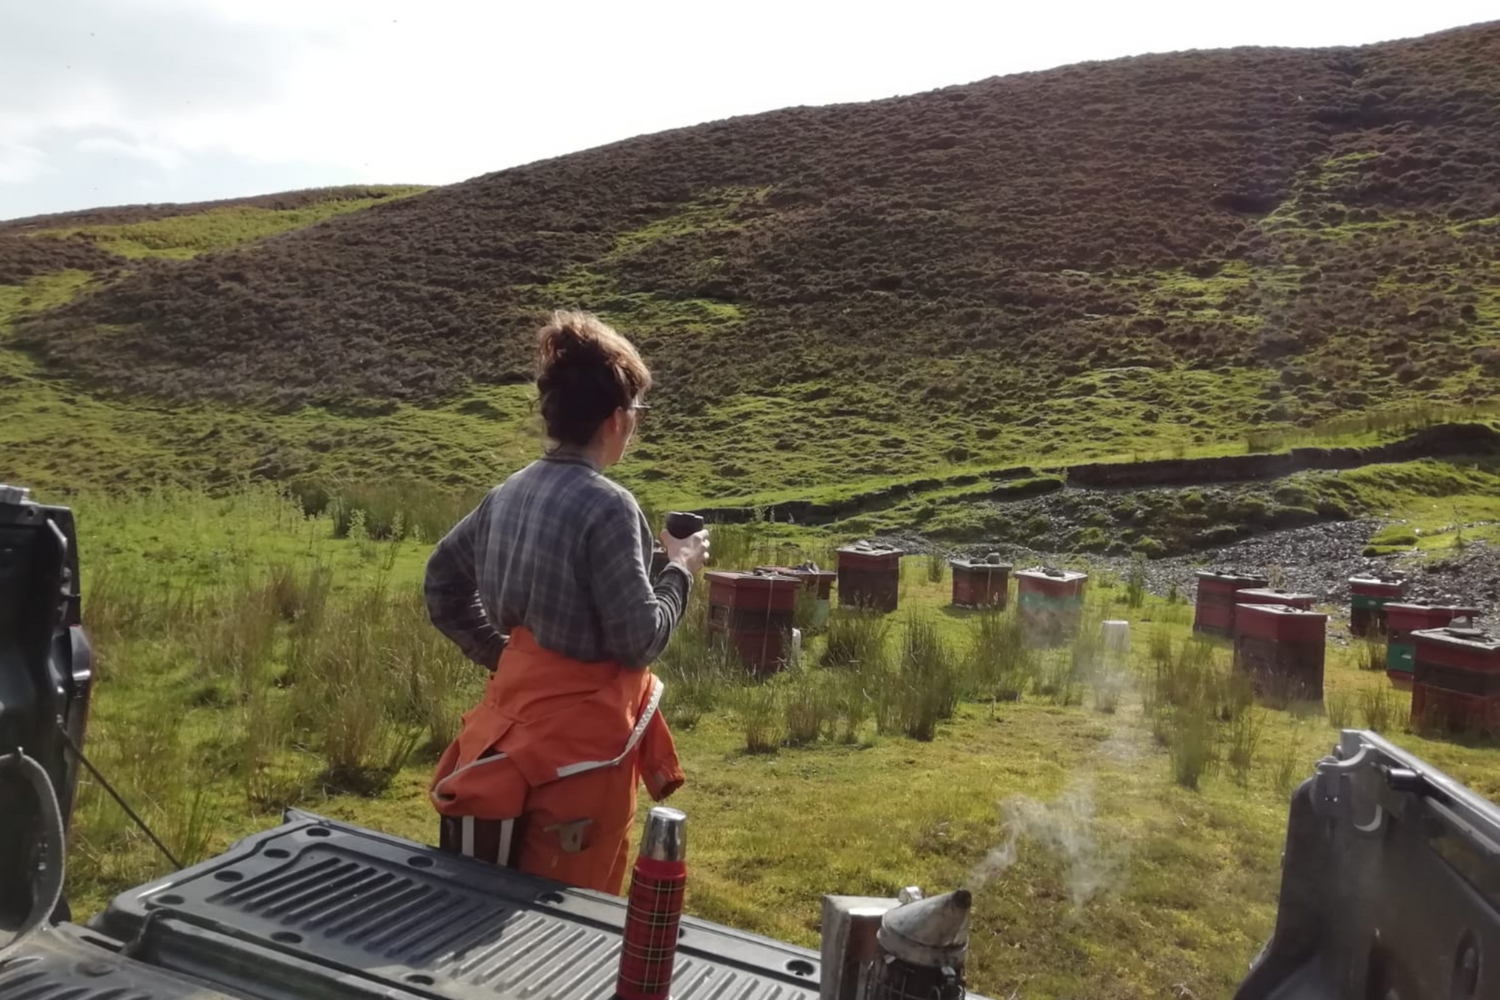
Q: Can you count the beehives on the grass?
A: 11